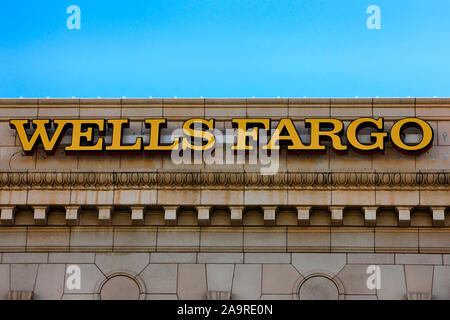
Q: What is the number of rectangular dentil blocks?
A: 14